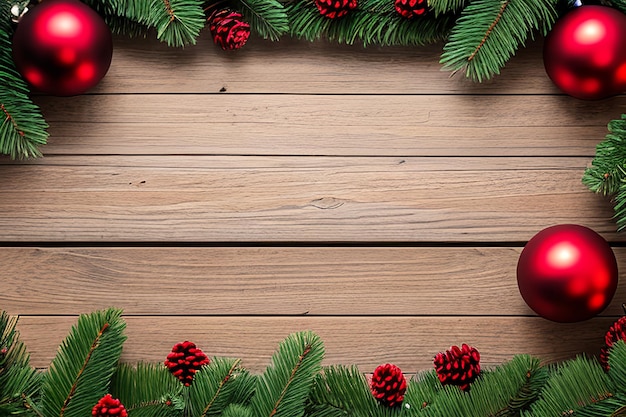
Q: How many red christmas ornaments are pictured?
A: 3